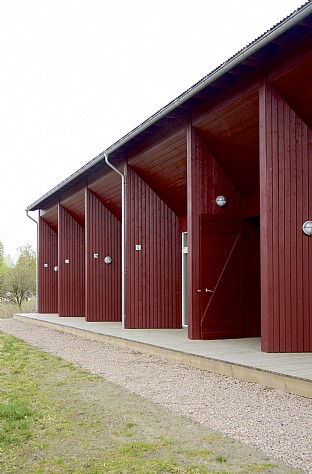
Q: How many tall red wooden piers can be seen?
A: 6